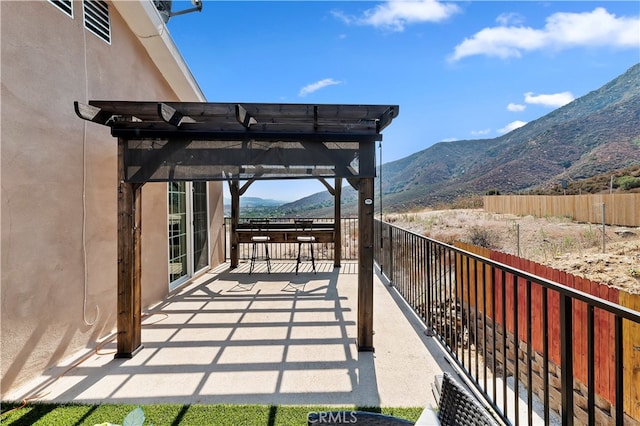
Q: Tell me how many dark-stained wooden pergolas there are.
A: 1